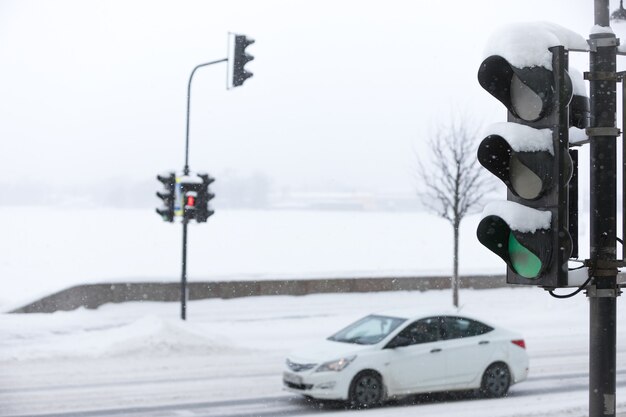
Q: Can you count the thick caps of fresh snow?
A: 3